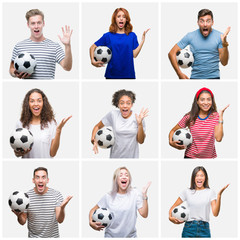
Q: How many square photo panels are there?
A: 9